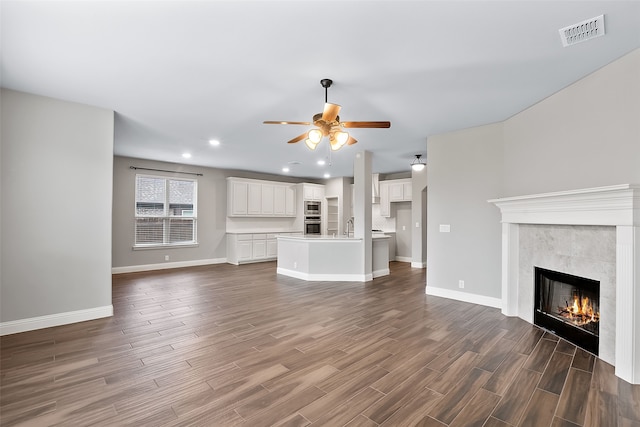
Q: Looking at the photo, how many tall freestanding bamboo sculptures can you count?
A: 0